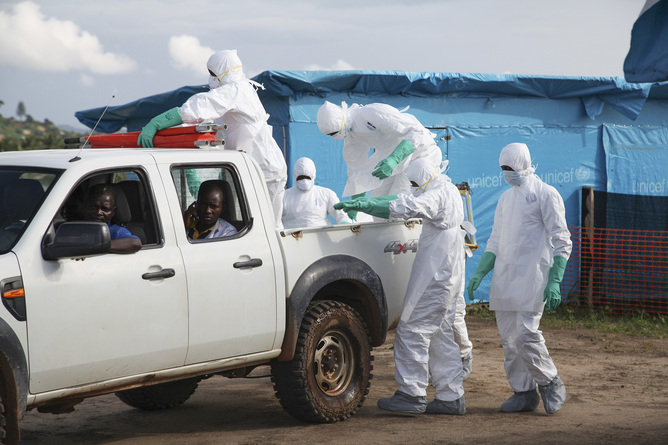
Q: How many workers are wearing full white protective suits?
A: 5